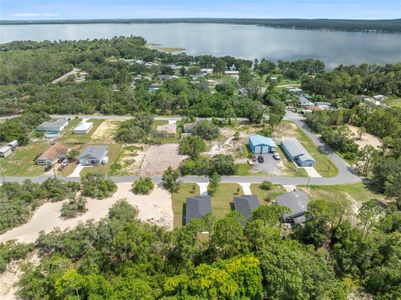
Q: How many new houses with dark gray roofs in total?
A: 2